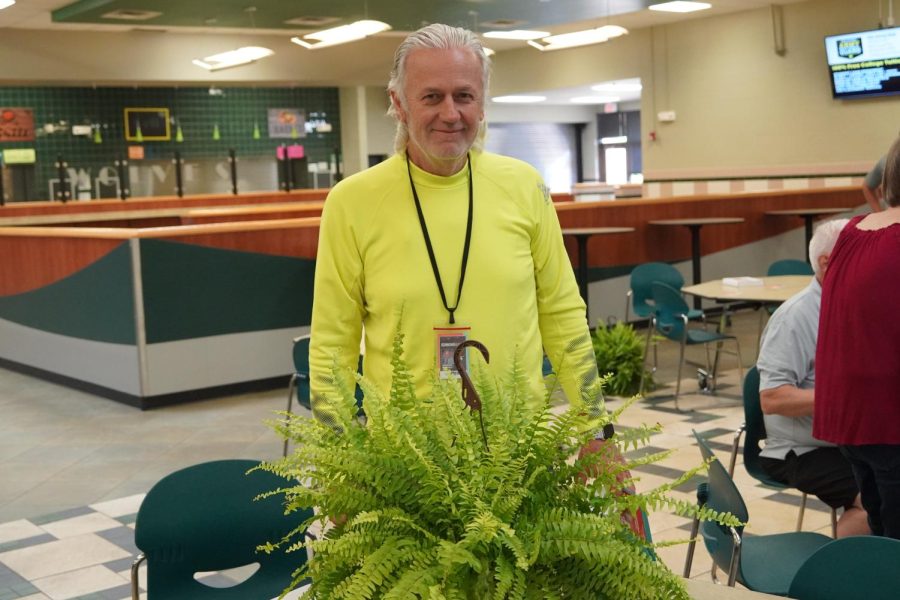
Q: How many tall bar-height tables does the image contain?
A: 3